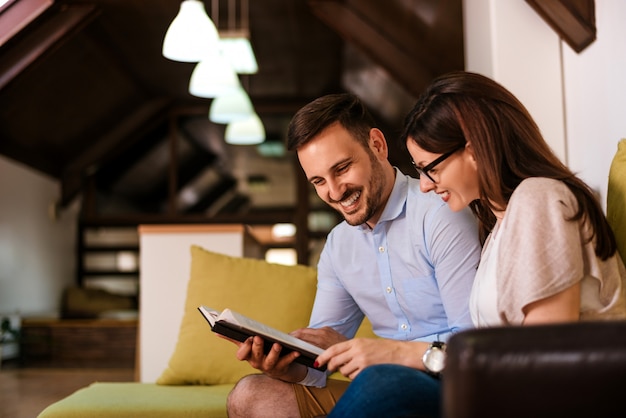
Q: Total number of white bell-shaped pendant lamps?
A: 4